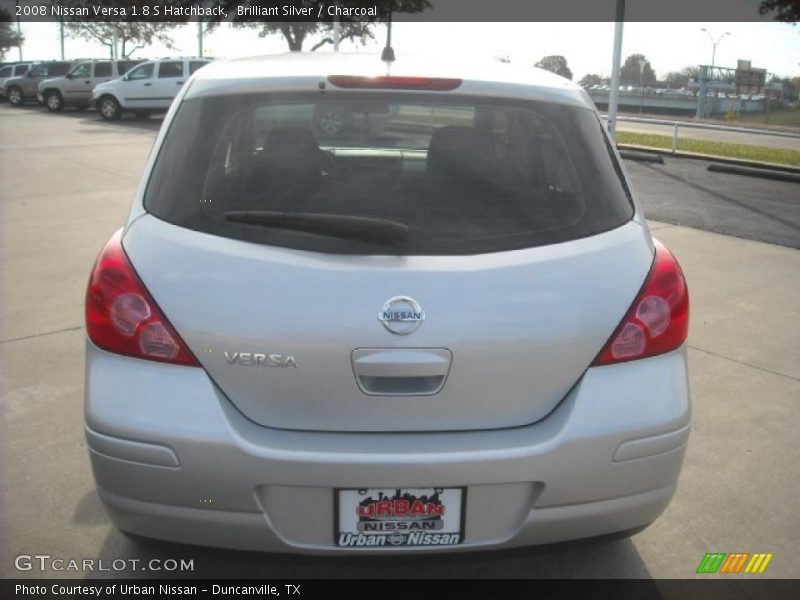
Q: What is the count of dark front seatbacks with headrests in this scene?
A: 2